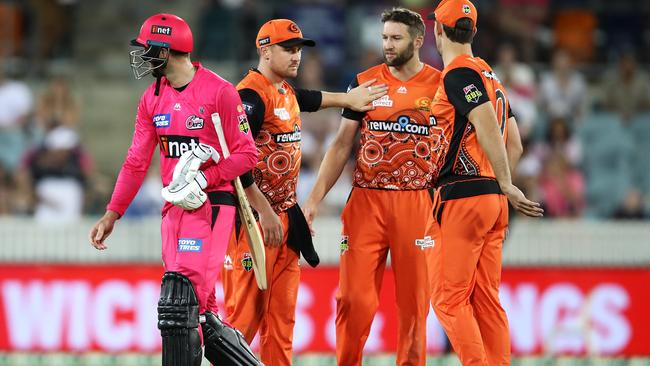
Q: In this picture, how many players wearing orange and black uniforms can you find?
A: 3